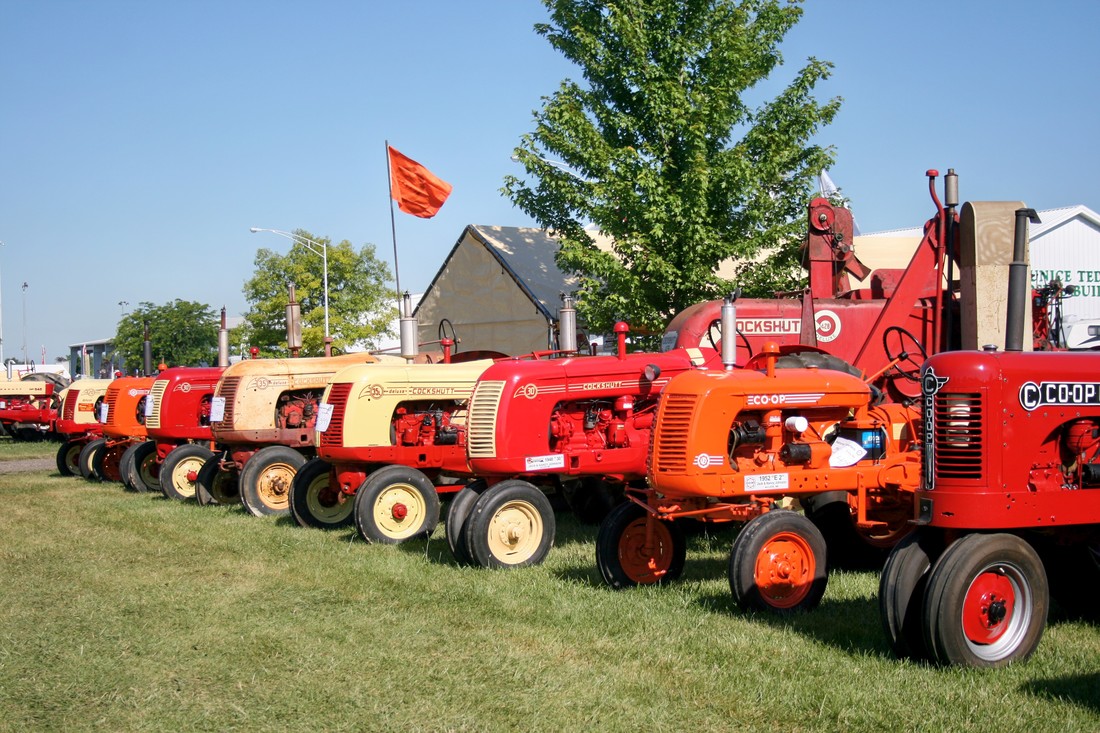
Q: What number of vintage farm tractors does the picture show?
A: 9